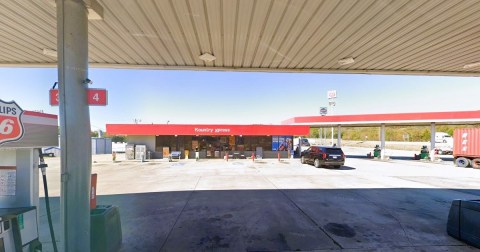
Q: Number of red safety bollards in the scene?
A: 3